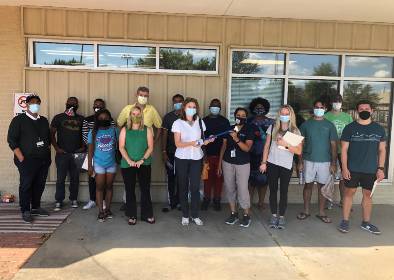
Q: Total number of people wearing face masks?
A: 15